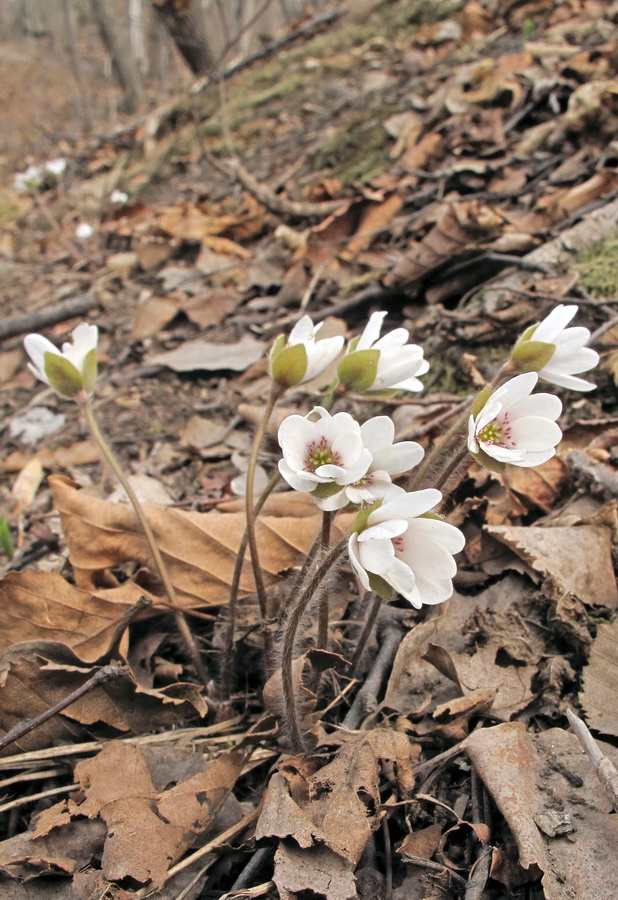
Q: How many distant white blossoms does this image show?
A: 4